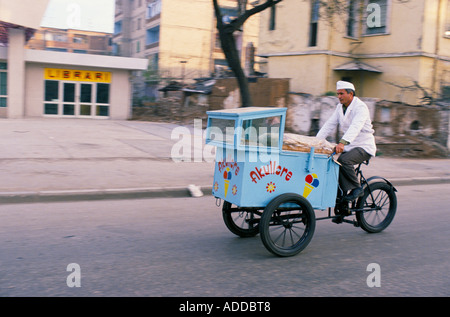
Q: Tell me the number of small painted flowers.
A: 3